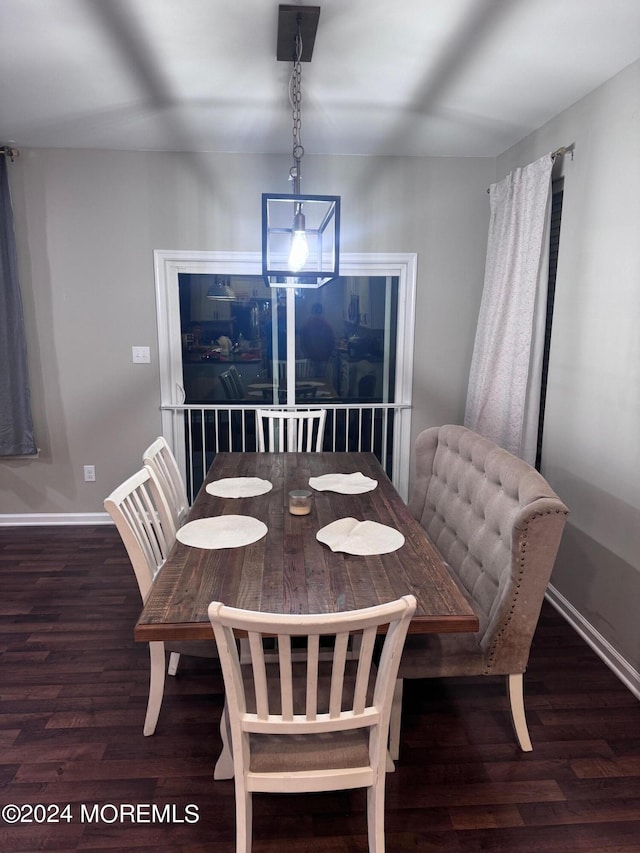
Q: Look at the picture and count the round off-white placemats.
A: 4